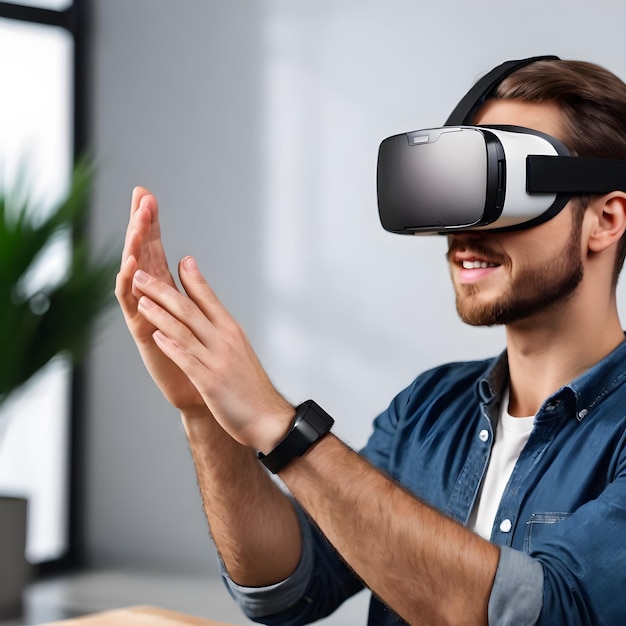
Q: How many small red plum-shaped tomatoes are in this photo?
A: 0